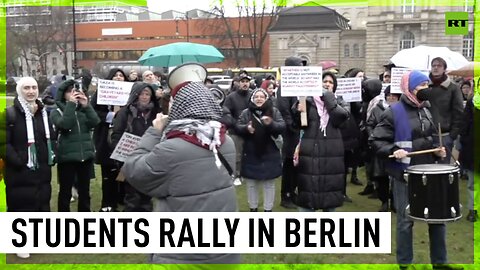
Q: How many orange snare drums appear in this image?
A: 0